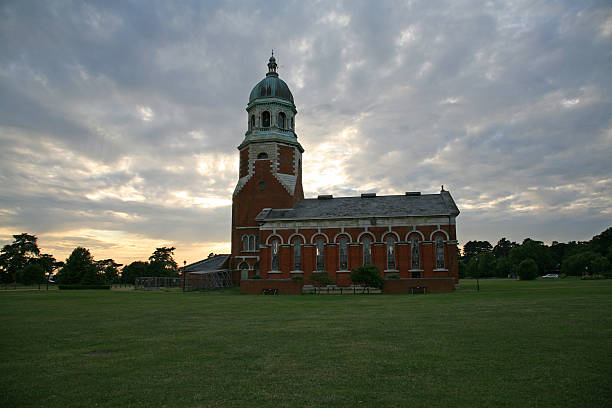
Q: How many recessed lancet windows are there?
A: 8